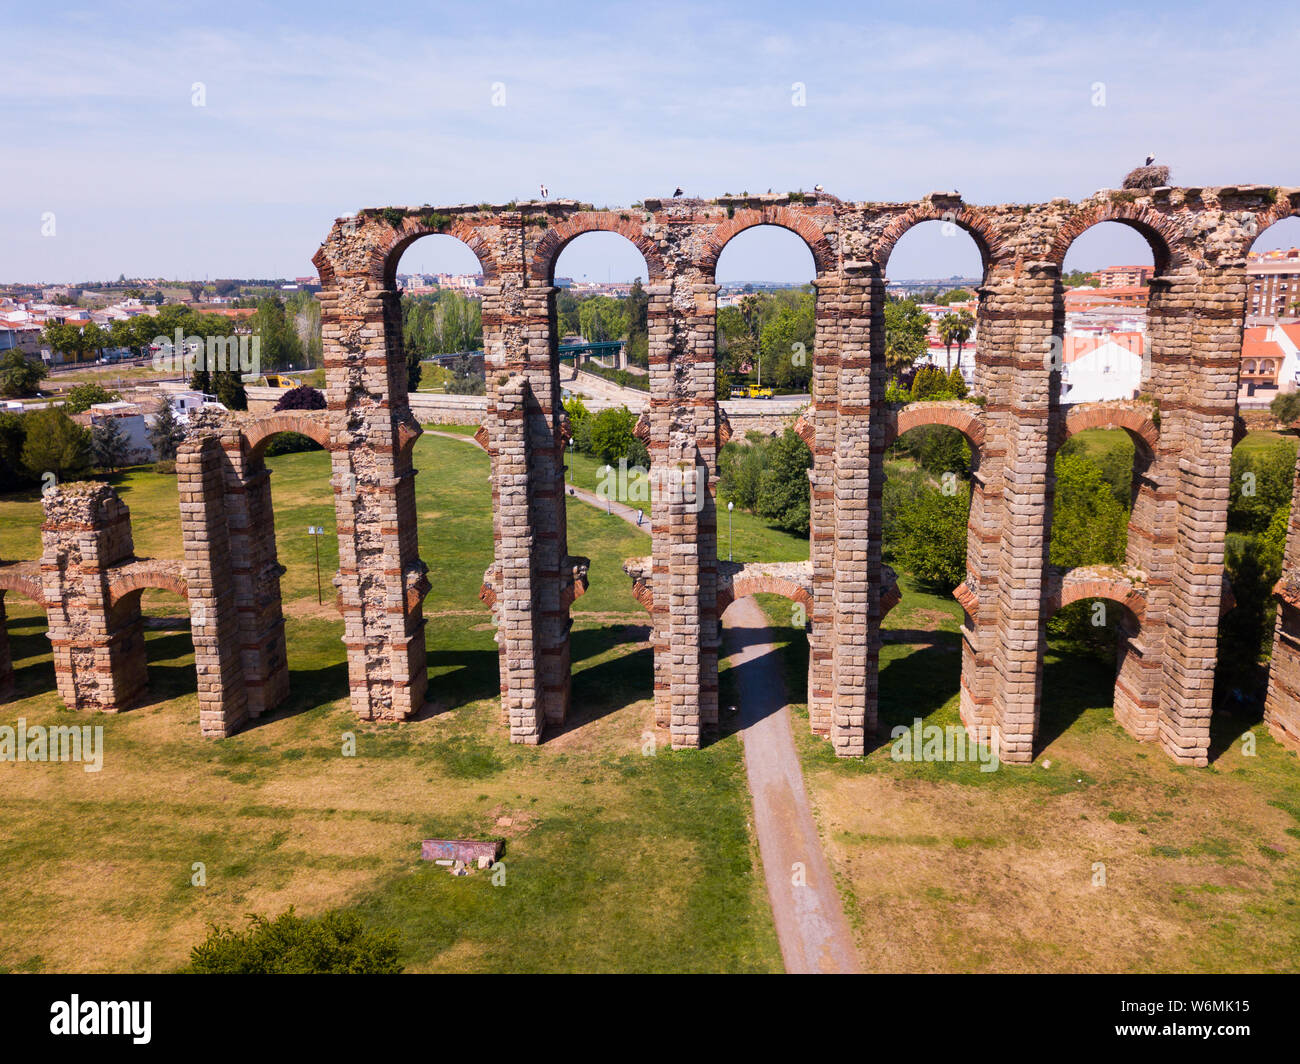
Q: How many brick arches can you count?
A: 13